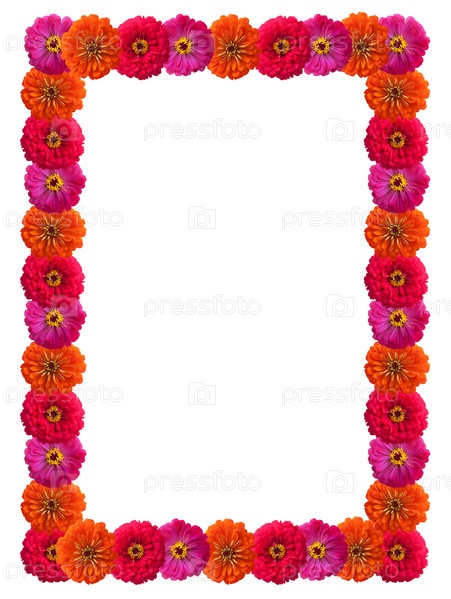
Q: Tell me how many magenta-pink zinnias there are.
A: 12